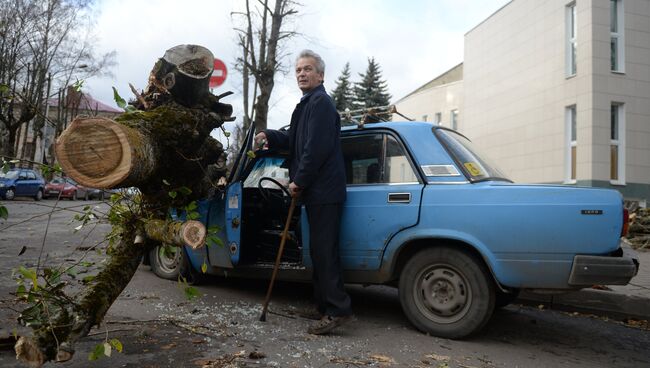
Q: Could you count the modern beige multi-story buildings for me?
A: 1